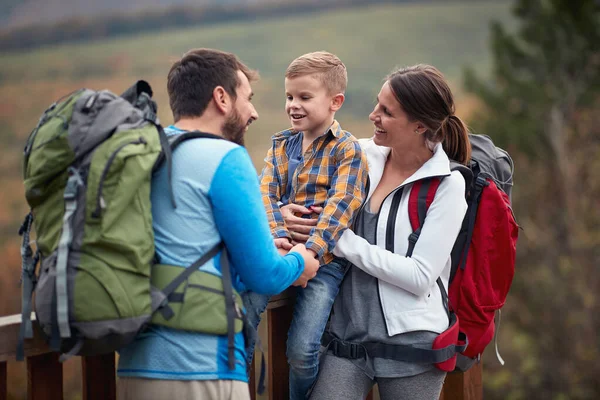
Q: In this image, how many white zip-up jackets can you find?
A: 1